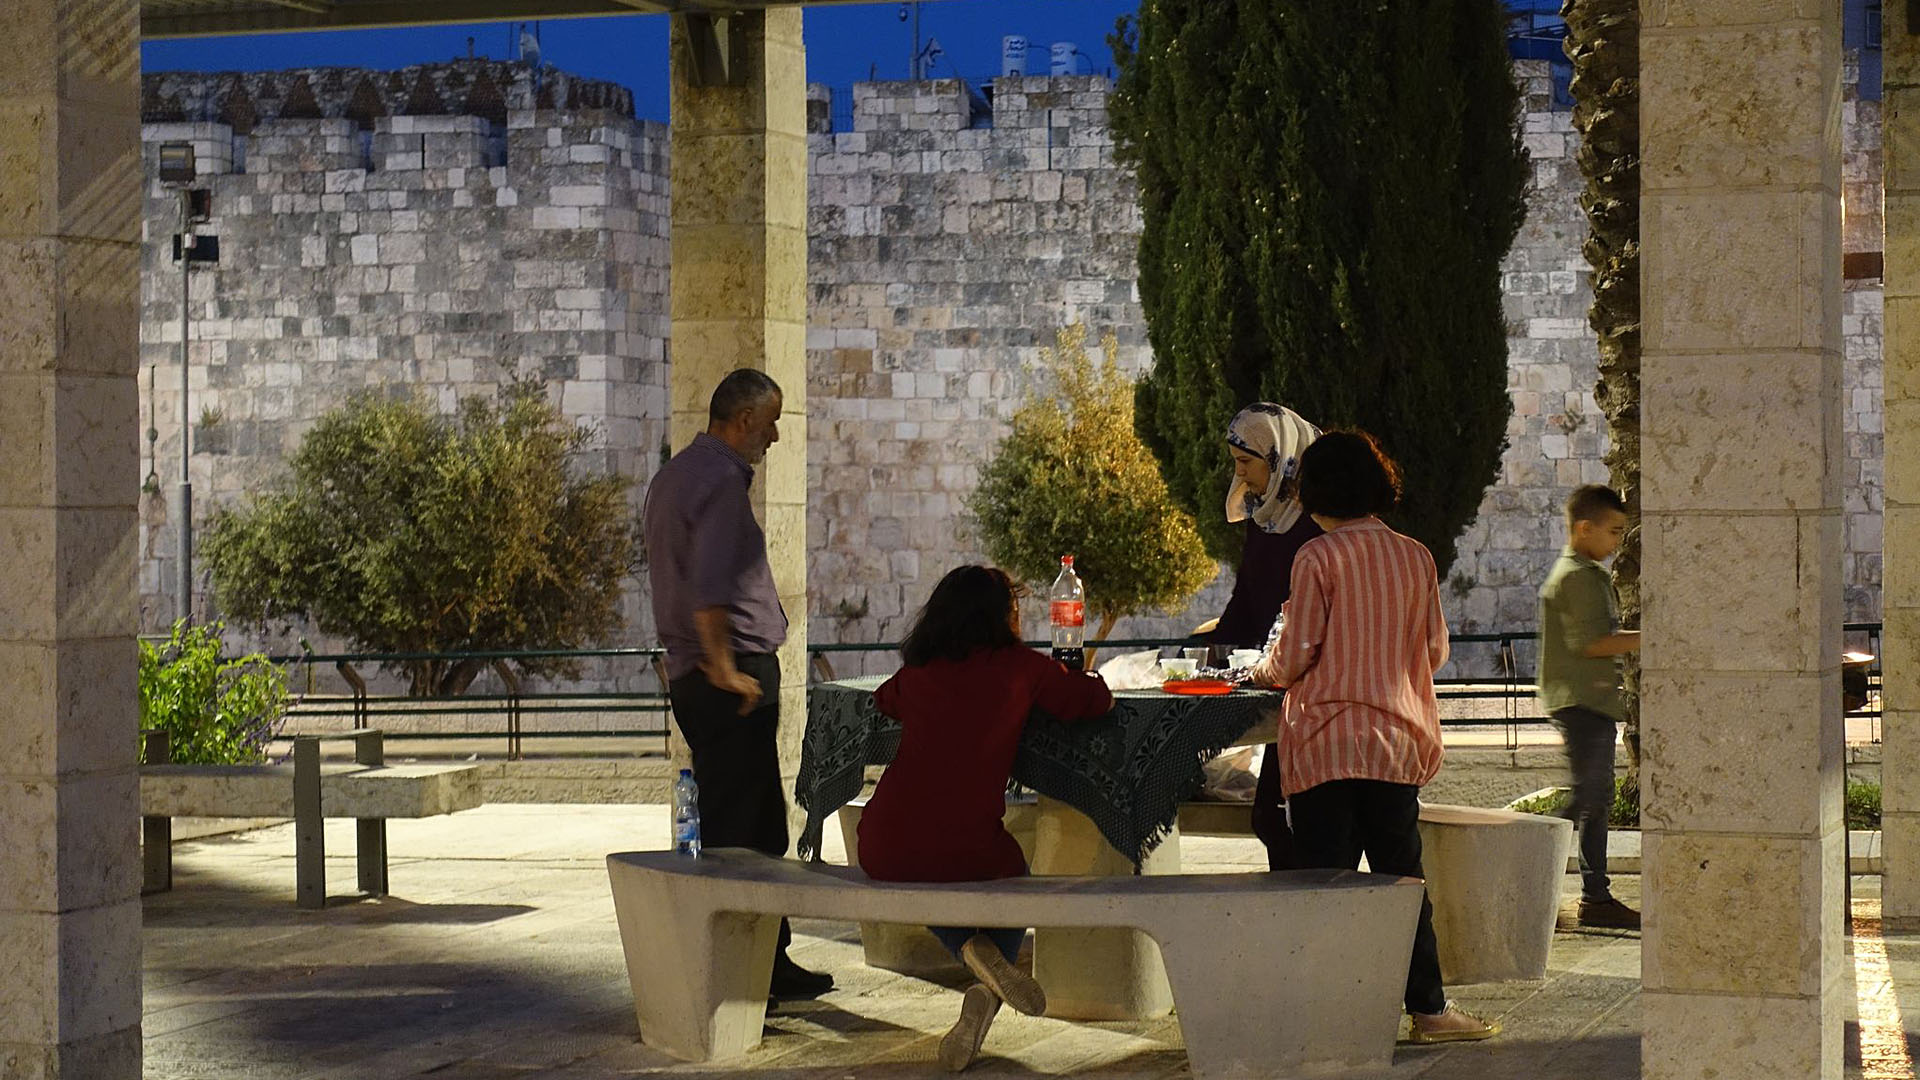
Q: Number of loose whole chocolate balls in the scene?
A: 0